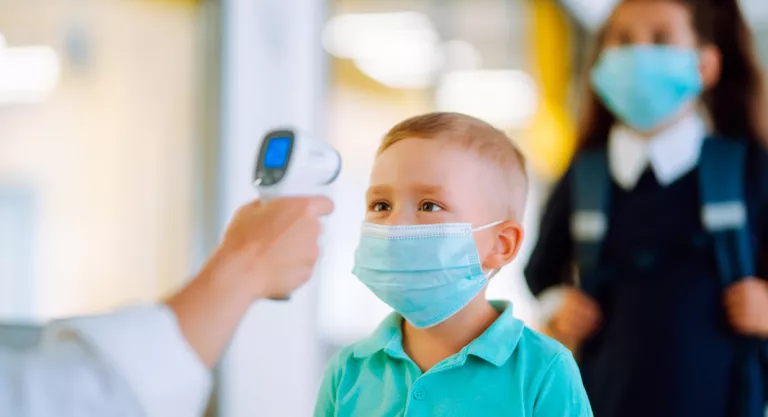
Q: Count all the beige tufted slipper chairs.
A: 0